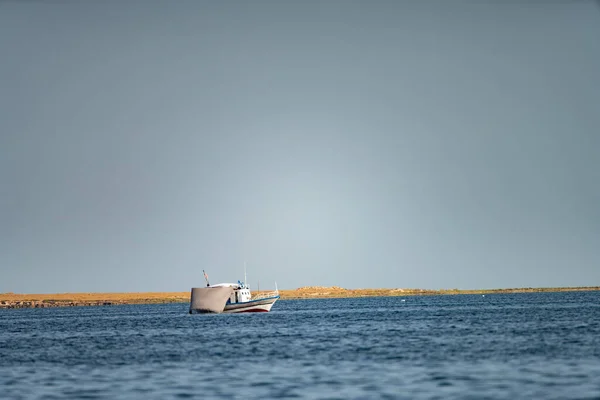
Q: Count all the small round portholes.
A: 3